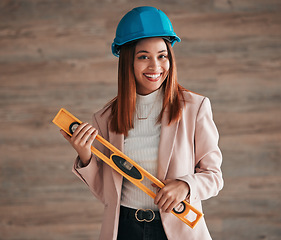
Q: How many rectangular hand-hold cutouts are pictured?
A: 2